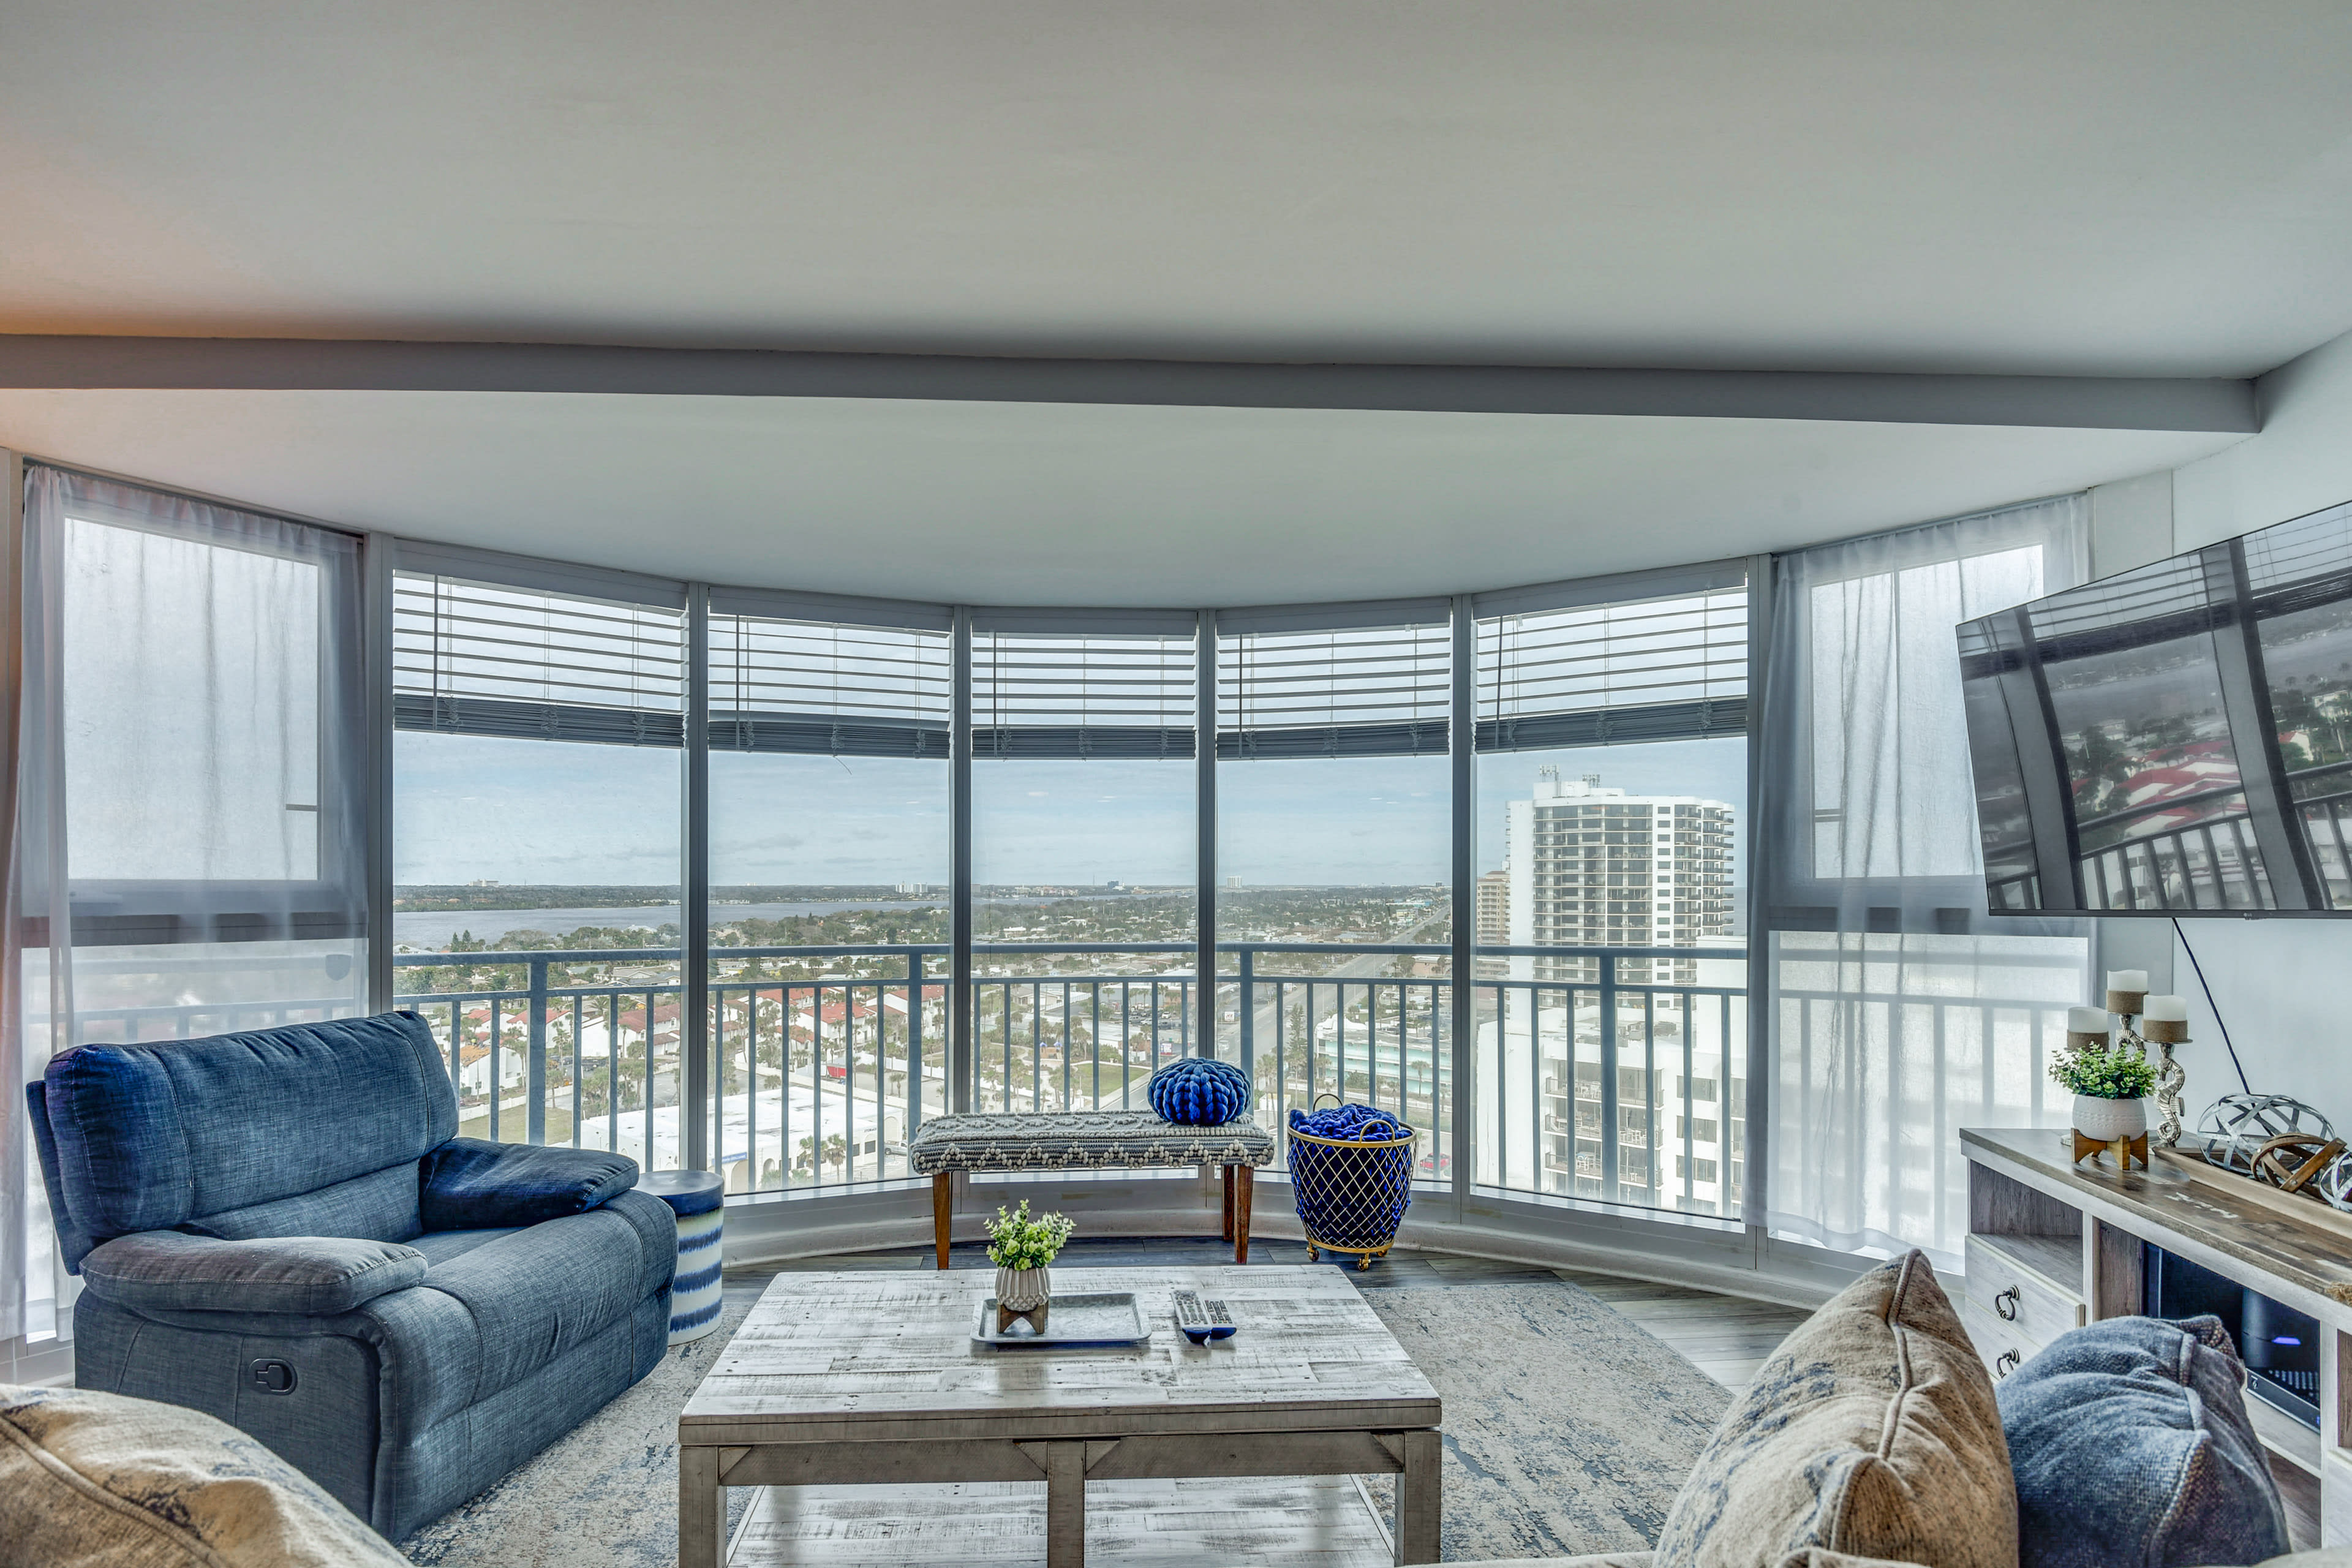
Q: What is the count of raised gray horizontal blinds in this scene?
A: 5